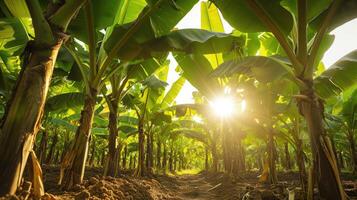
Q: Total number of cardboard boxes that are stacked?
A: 0